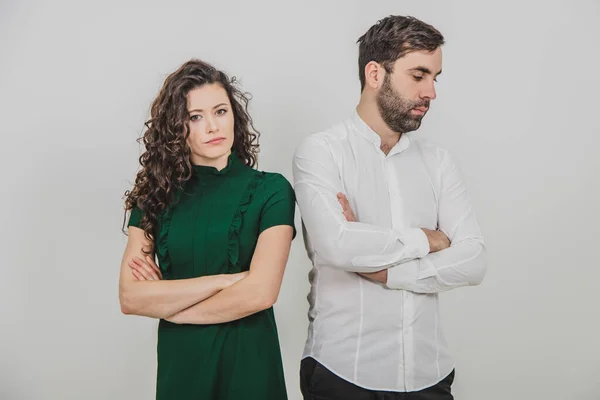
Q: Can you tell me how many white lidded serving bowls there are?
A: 0